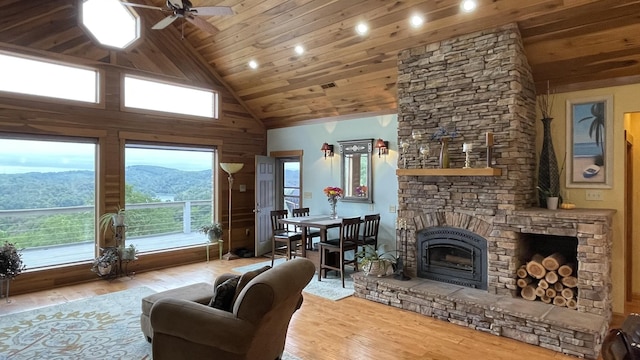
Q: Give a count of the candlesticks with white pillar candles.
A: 1